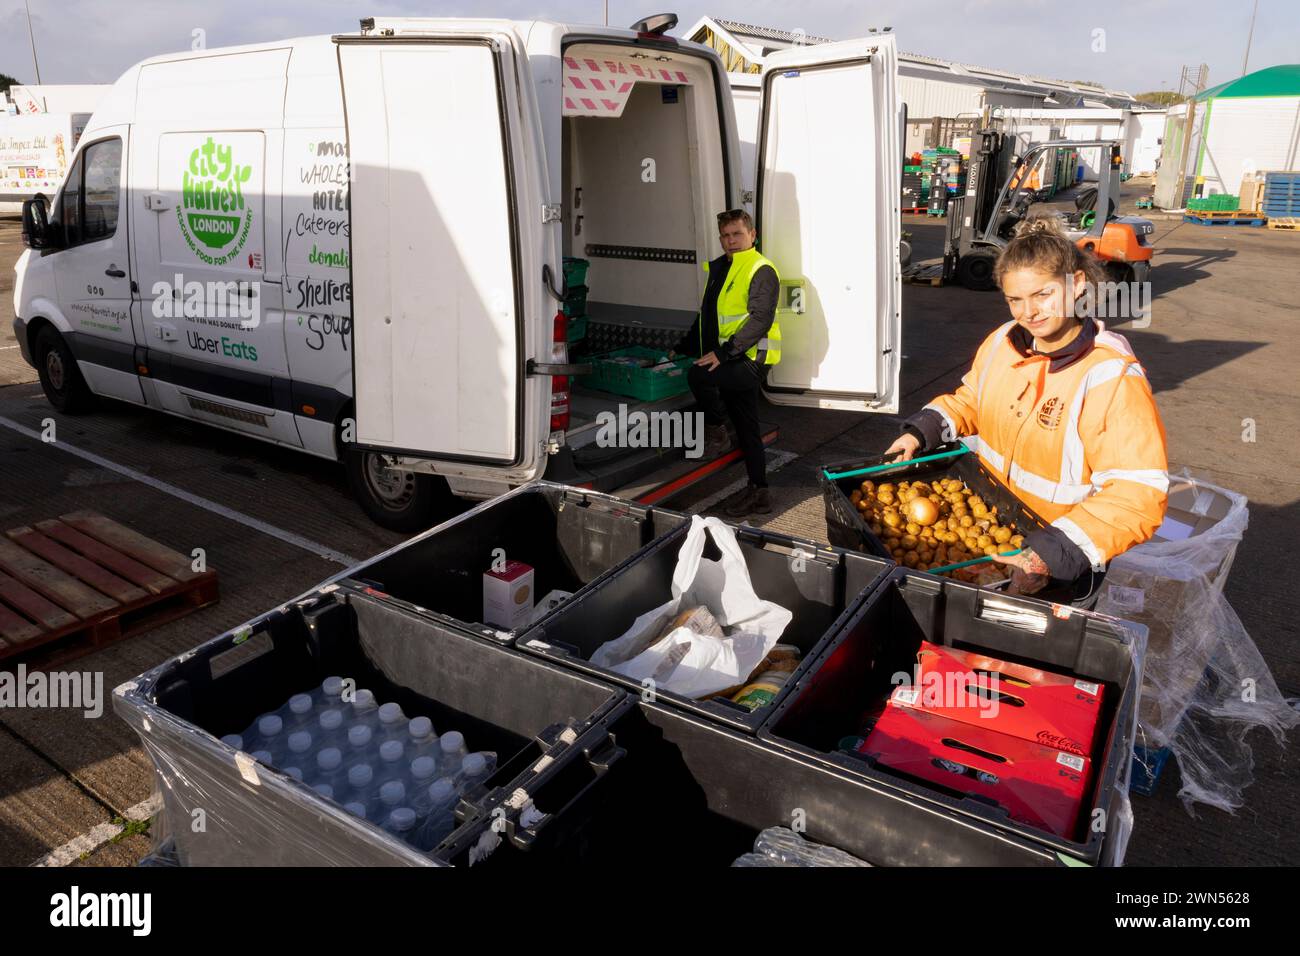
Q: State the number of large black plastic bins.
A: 5